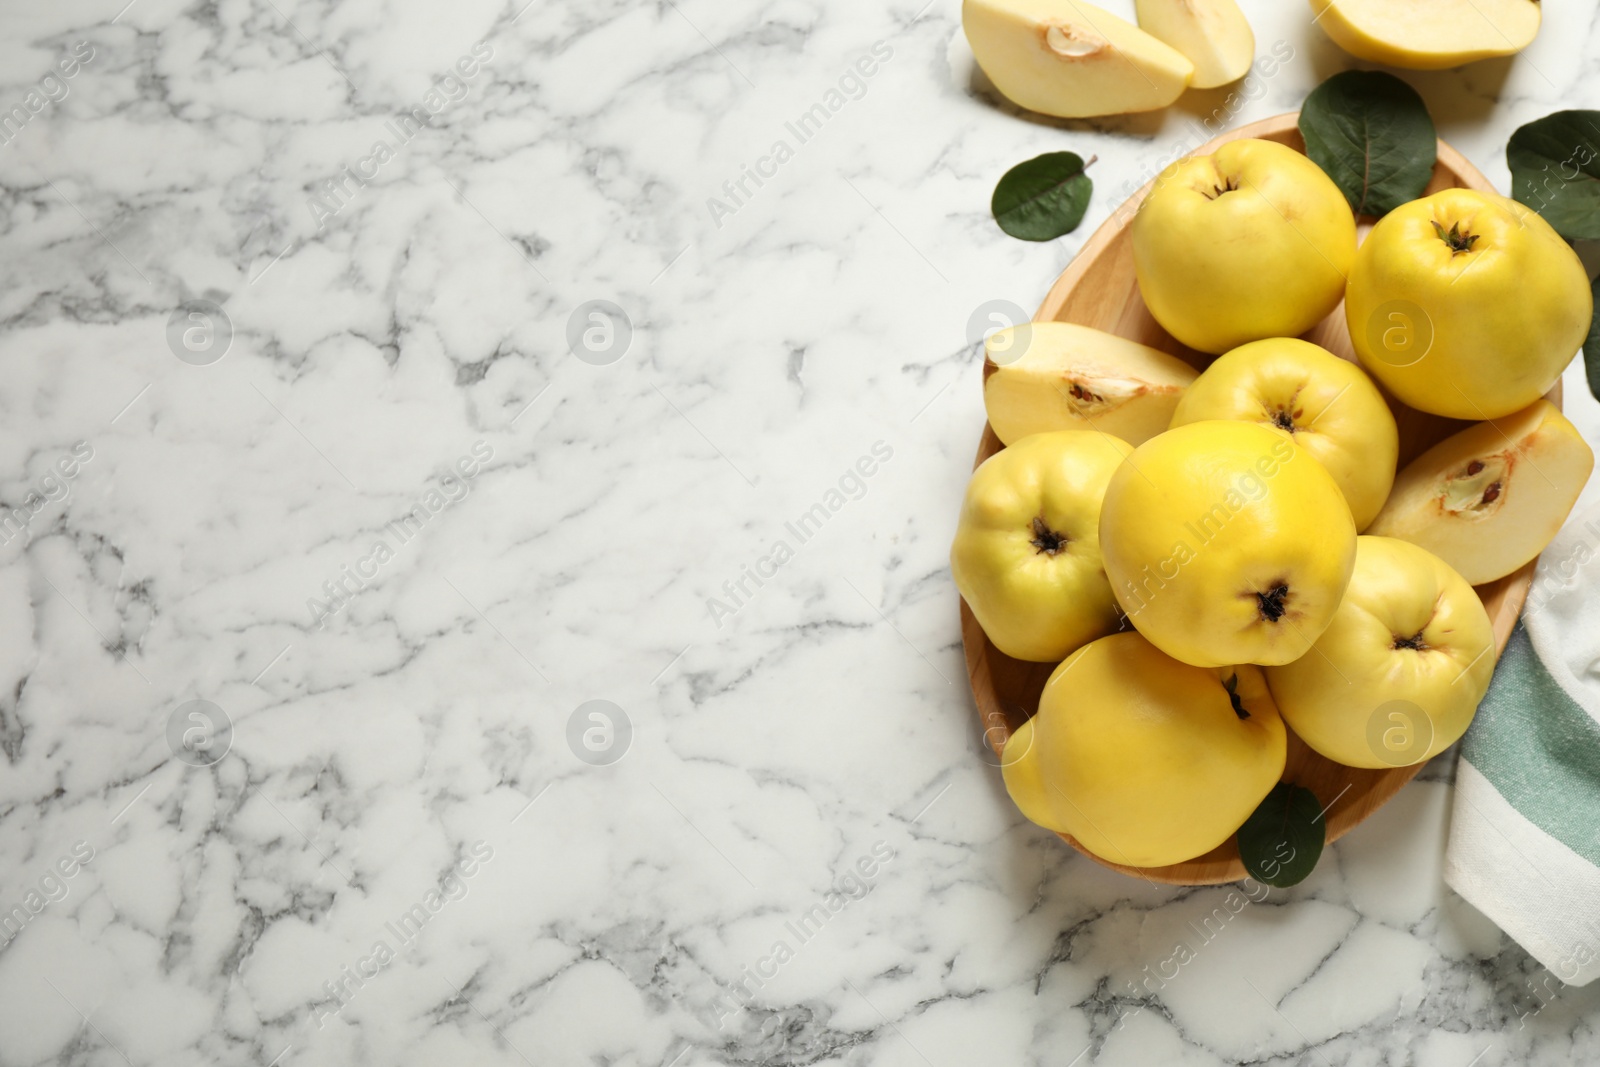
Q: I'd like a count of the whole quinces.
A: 7